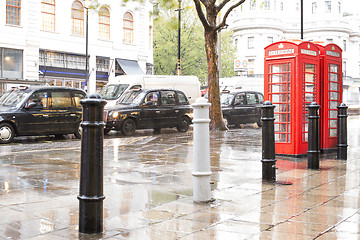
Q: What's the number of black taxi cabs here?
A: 3